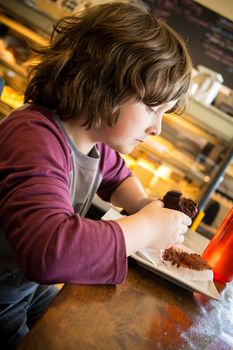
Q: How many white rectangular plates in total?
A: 1